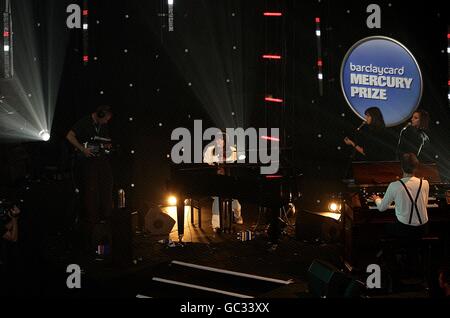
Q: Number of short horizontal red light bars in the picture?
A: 5